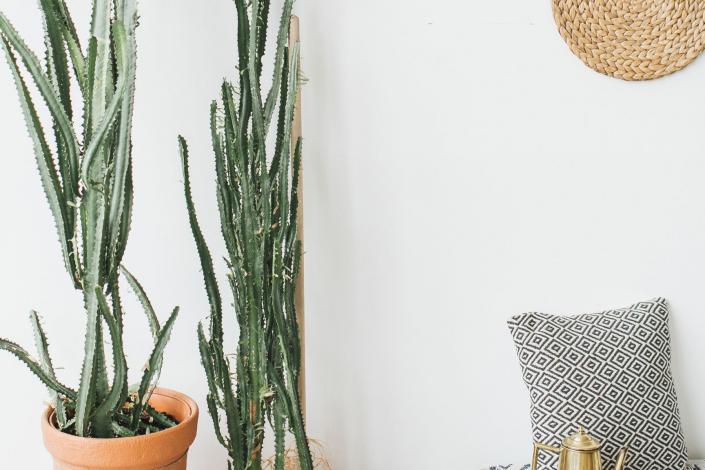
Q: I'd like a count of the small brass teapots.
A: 1